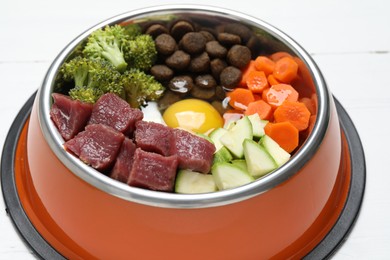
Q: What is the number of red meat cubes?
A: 7